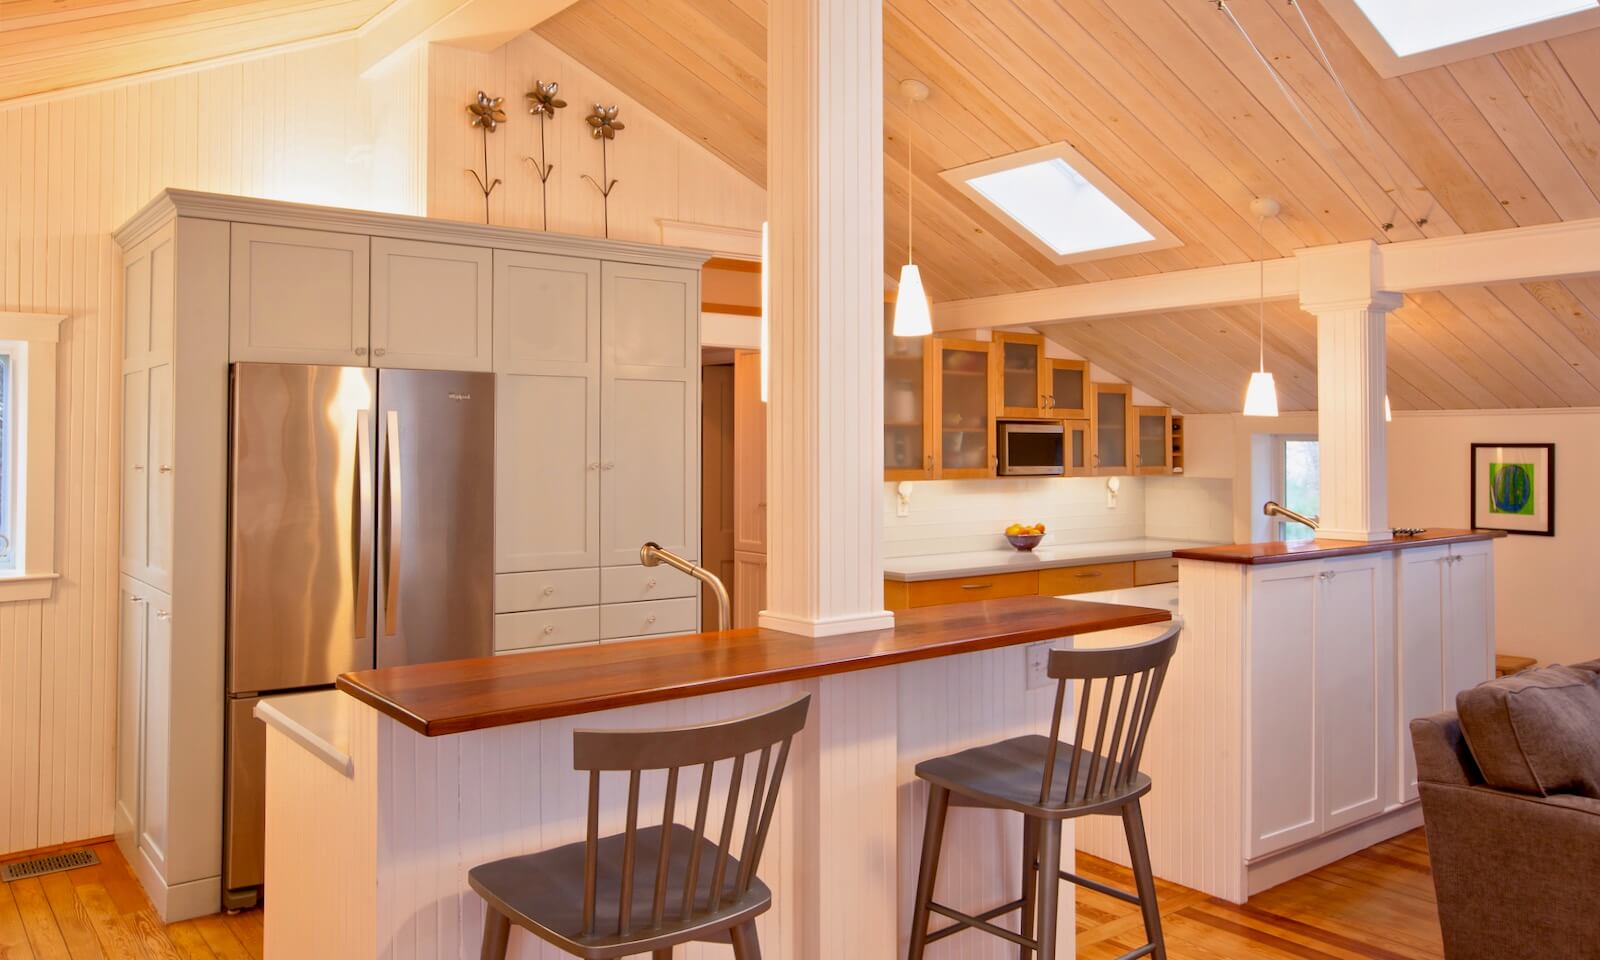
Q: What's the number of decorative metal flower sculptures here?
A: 3